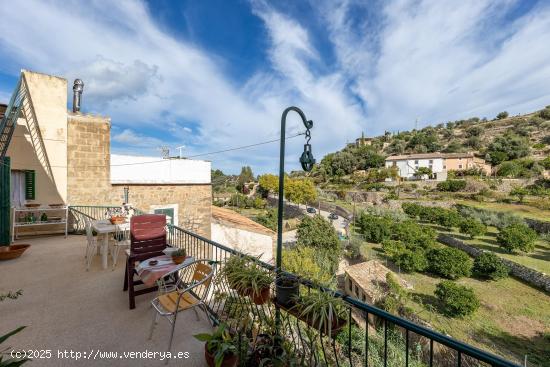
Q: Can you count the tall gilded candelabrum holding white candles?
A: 0